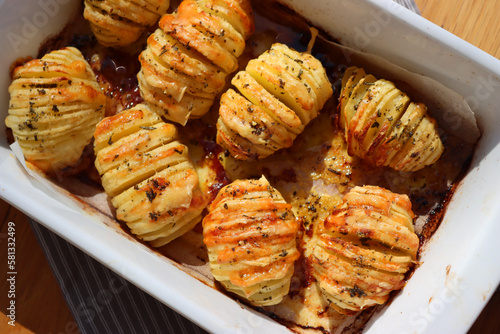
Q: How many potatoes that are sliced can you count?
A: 8